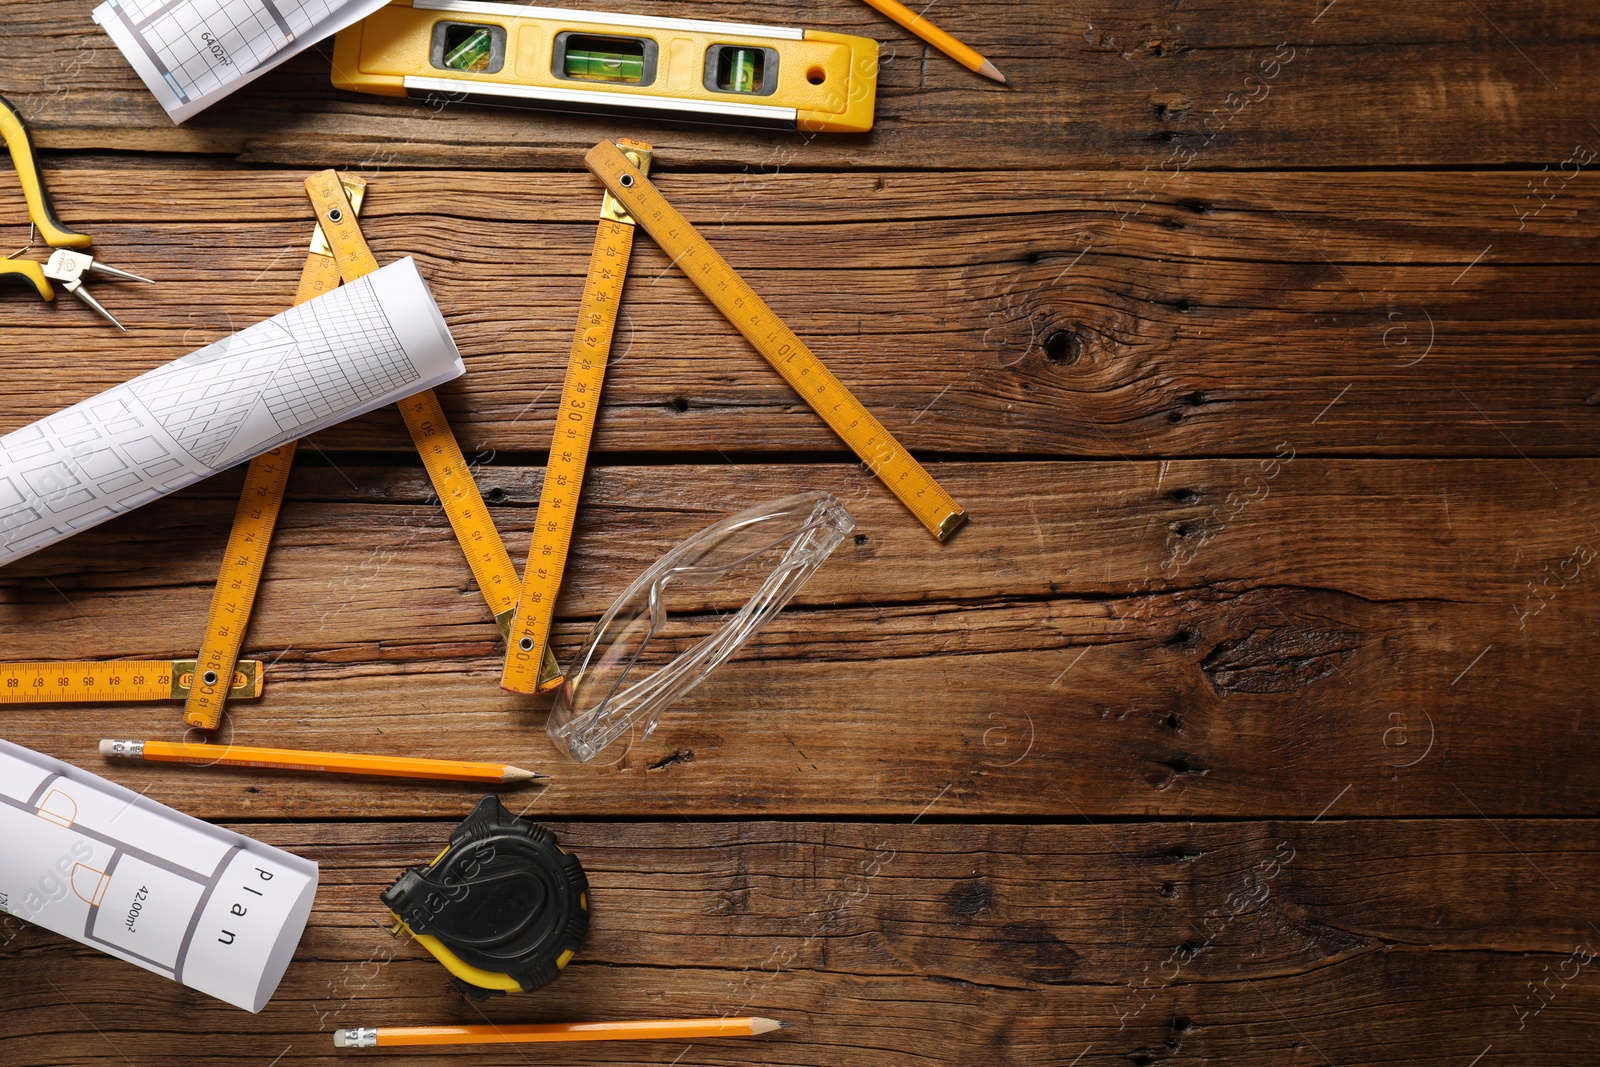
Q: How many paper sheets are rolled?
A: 3